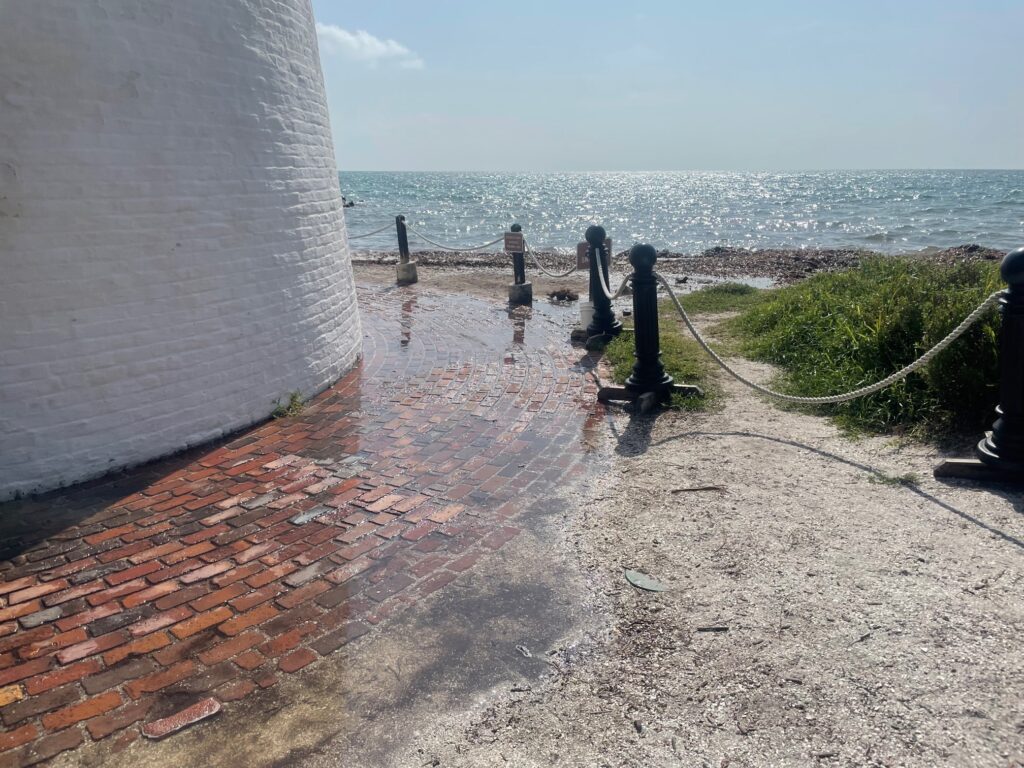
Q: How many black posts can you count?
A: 5